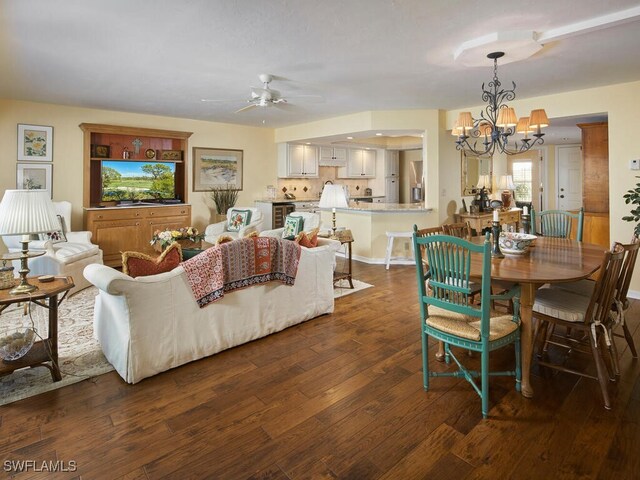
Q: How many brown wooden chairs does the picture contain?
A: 4